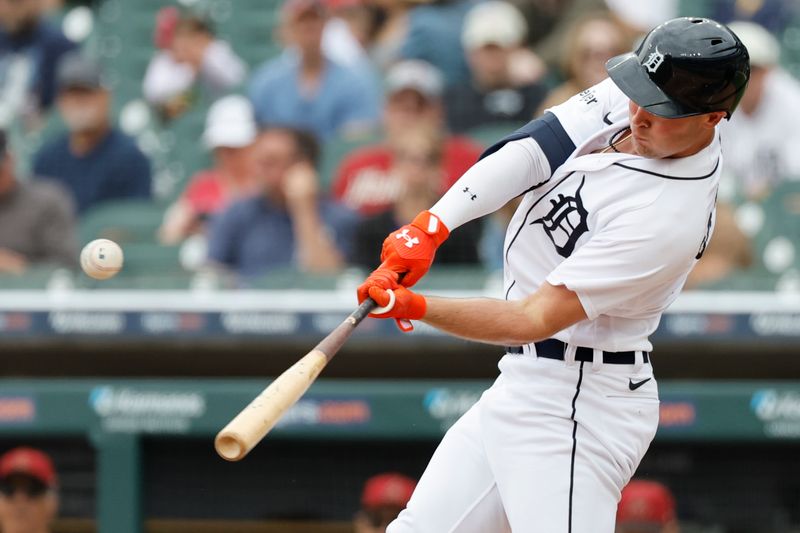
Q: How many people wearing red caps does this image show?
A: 3